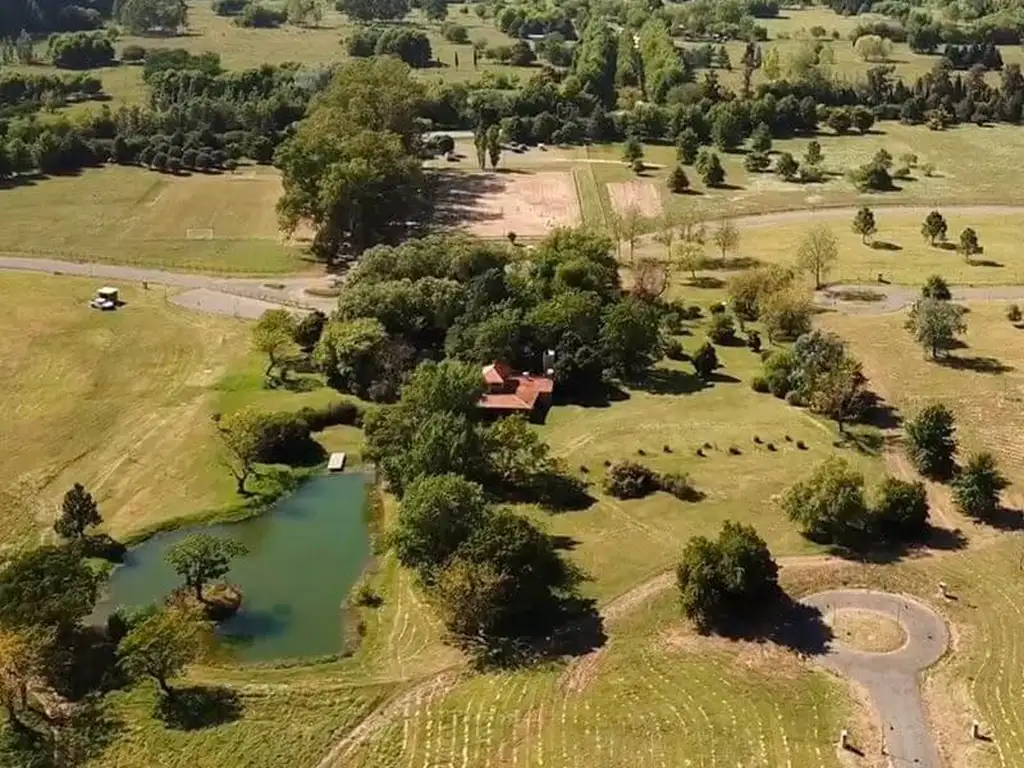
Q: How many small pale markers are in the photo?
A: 3